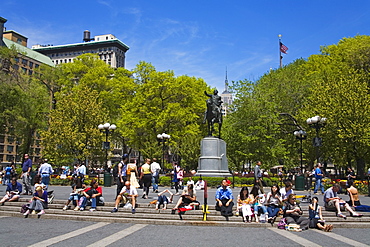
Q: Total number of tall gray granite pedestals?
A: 1